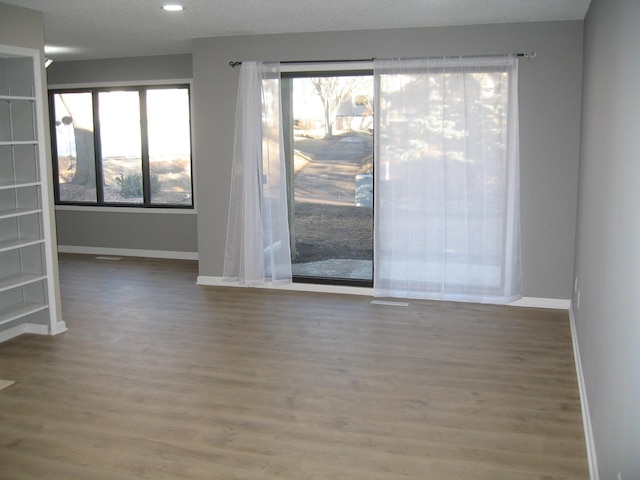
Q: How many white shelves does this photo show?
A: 7